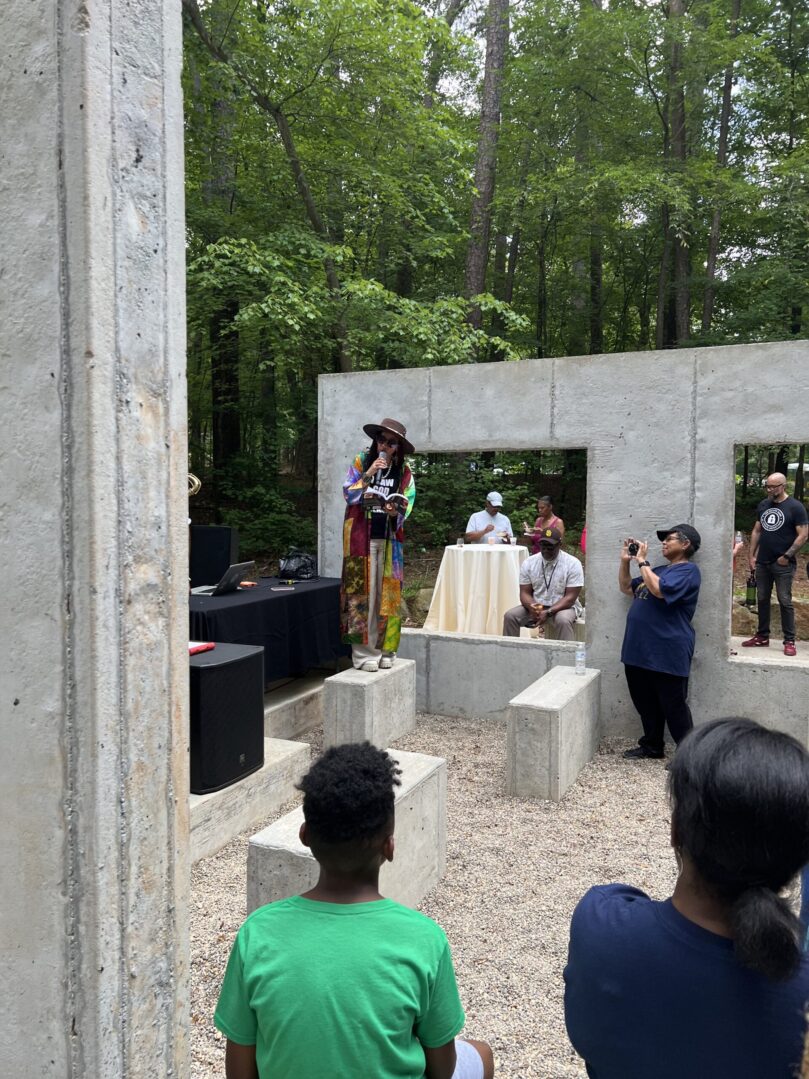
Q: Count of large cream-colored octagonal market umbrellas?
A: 0